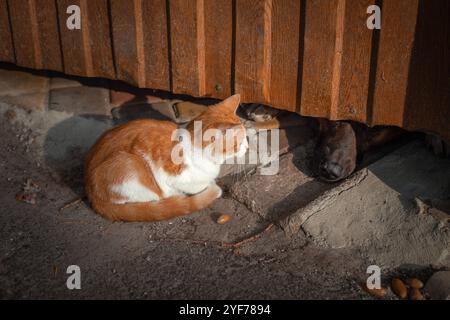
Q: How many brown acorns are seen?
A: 5